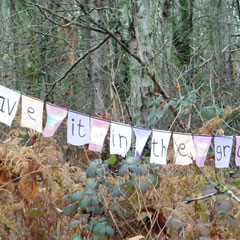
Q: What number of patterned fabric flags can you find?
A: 4